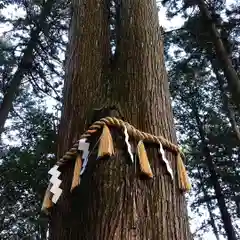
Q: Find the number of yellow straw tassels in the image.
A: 5